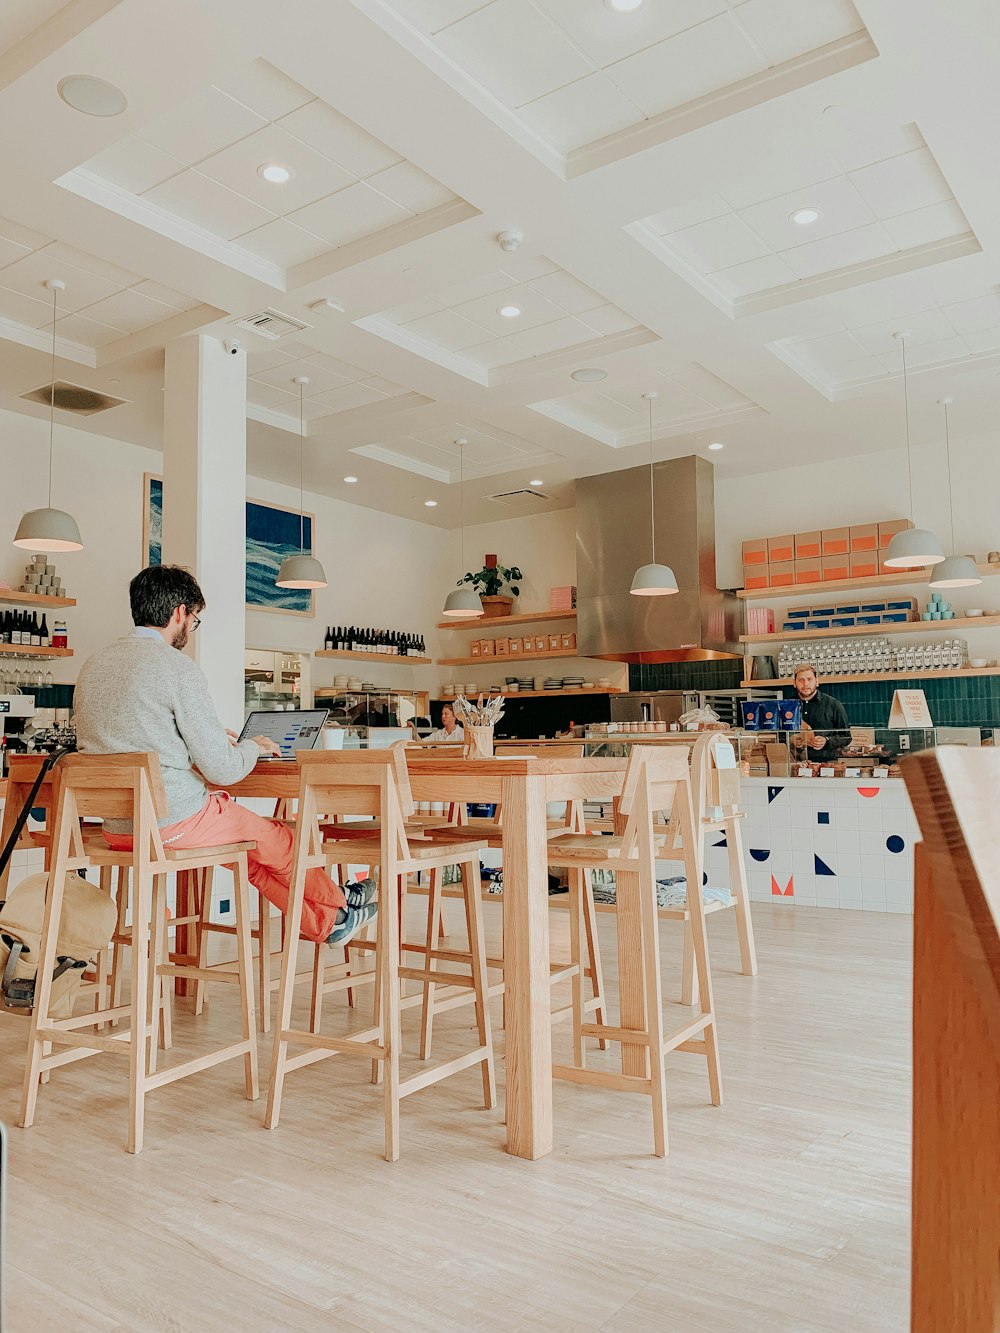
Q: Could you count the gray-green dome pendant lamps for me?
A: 6